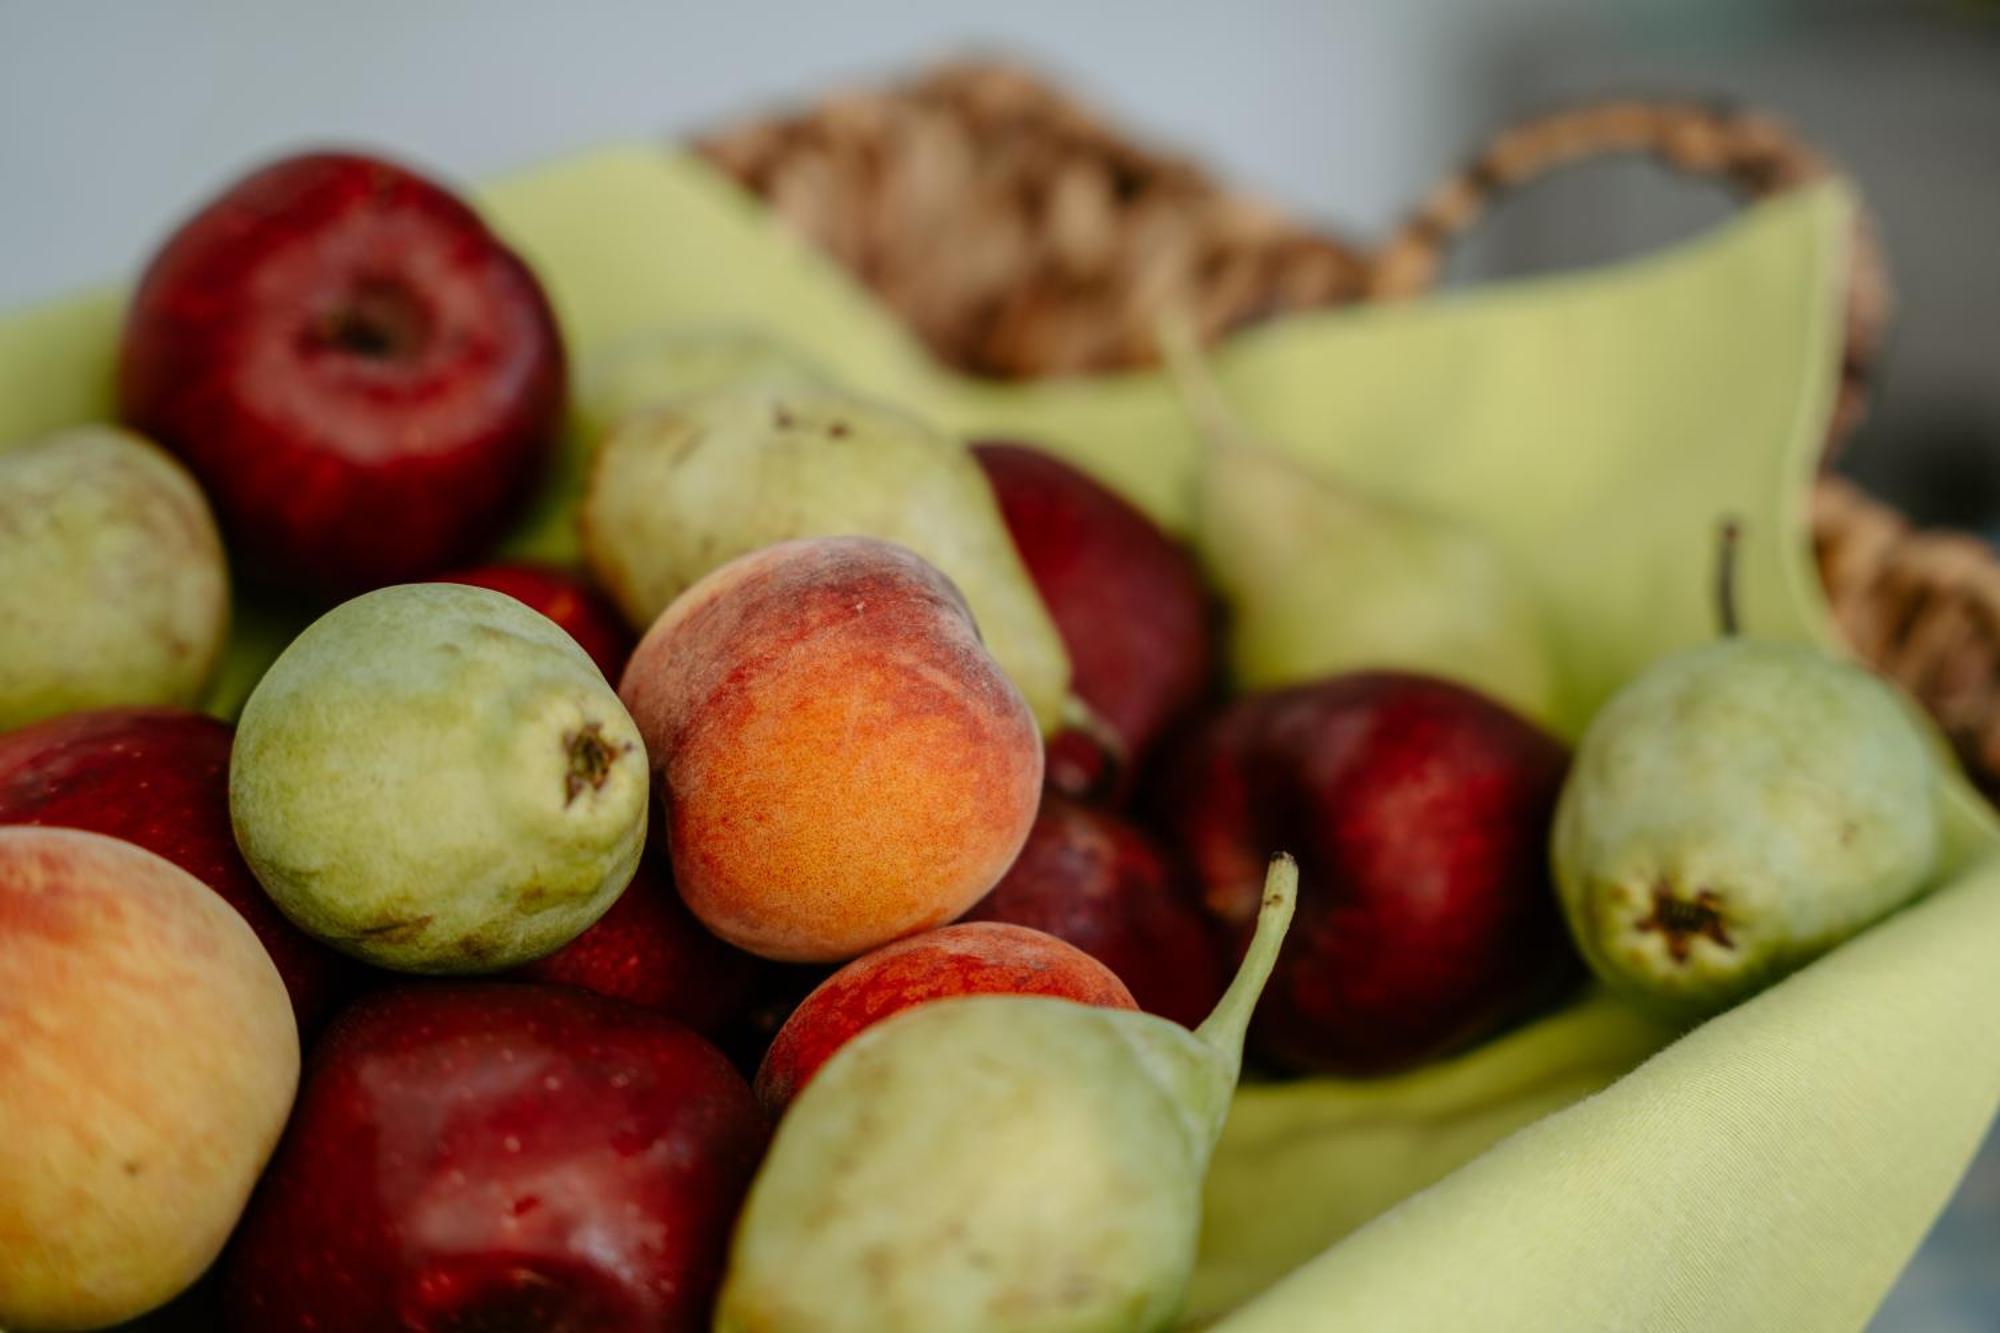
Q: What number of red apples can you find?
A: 8